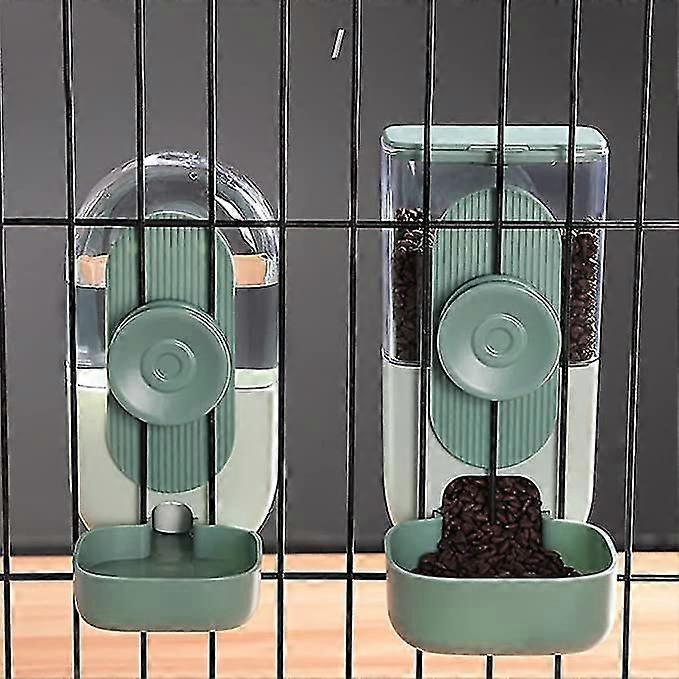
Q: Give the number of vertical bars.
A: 10